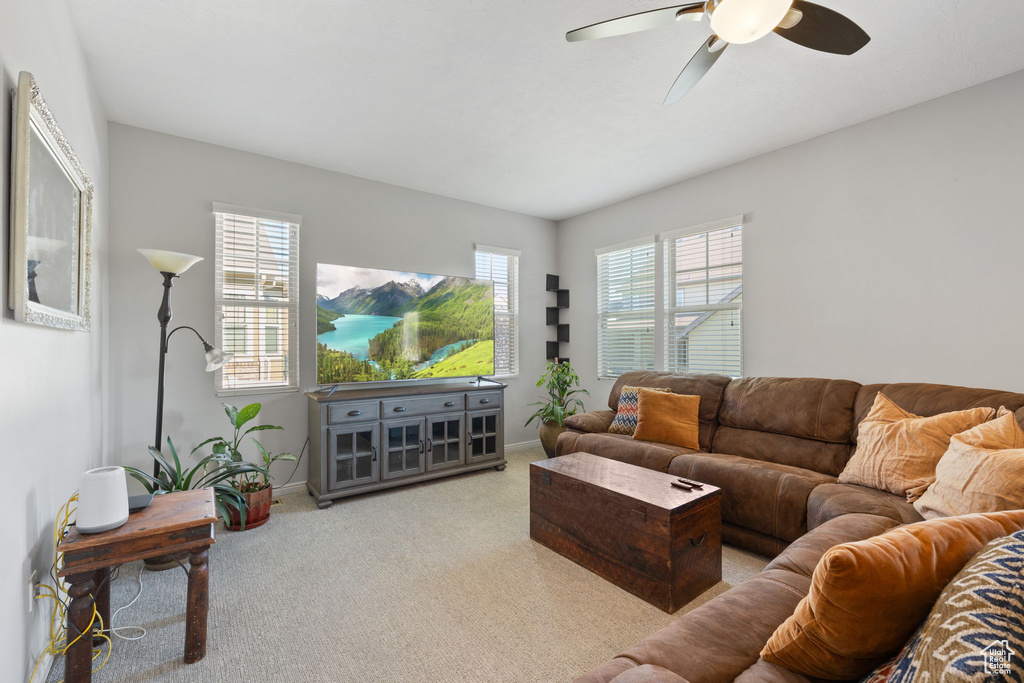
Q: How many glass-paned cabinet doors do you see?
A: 4